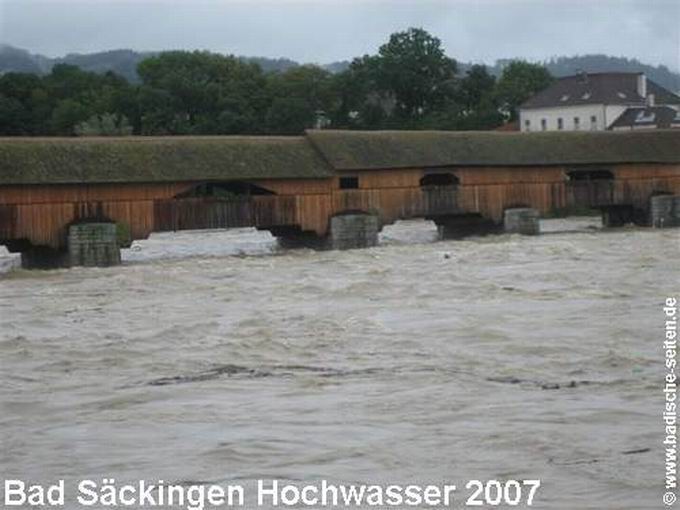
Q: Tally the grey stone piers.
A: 4